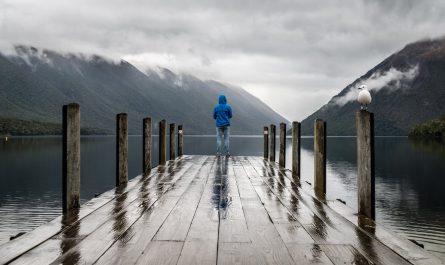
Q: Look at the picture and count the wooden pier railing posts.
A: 12